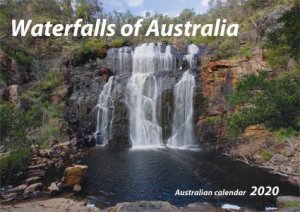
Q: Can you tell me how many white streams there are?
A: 3